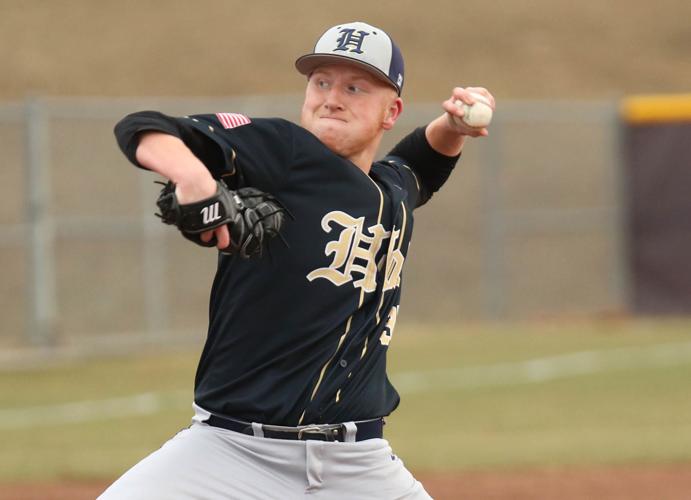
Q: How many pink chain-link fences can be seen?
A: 0